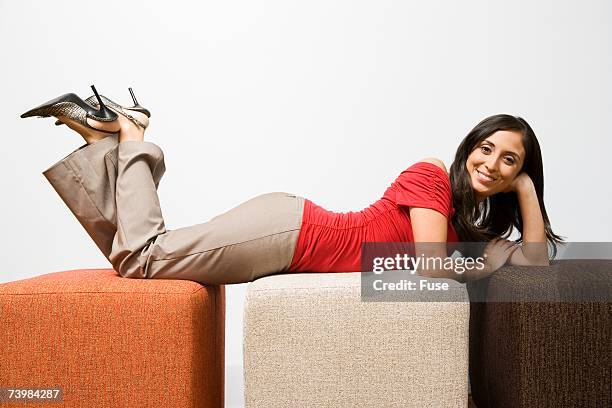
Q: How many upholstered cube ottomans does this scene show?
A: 3